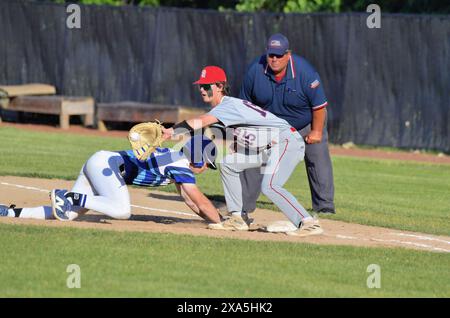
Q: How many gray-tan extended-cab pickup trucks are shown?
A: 0